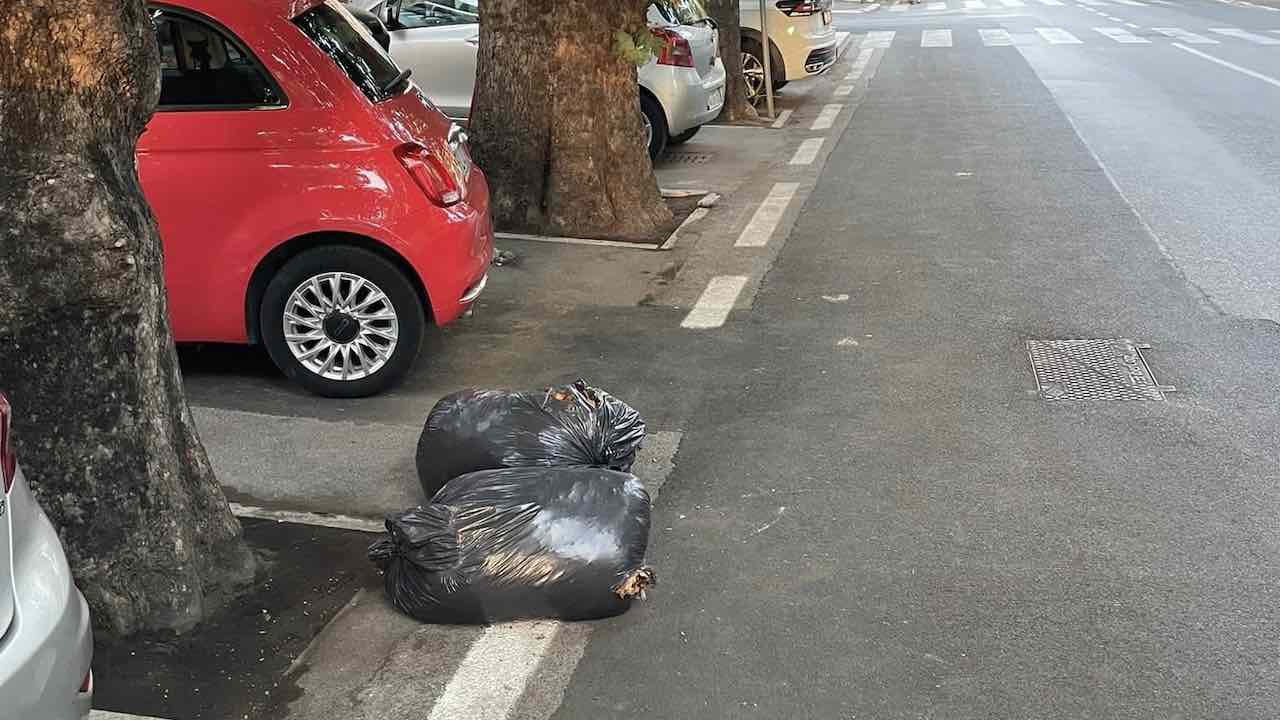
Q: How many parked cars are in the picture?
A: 4